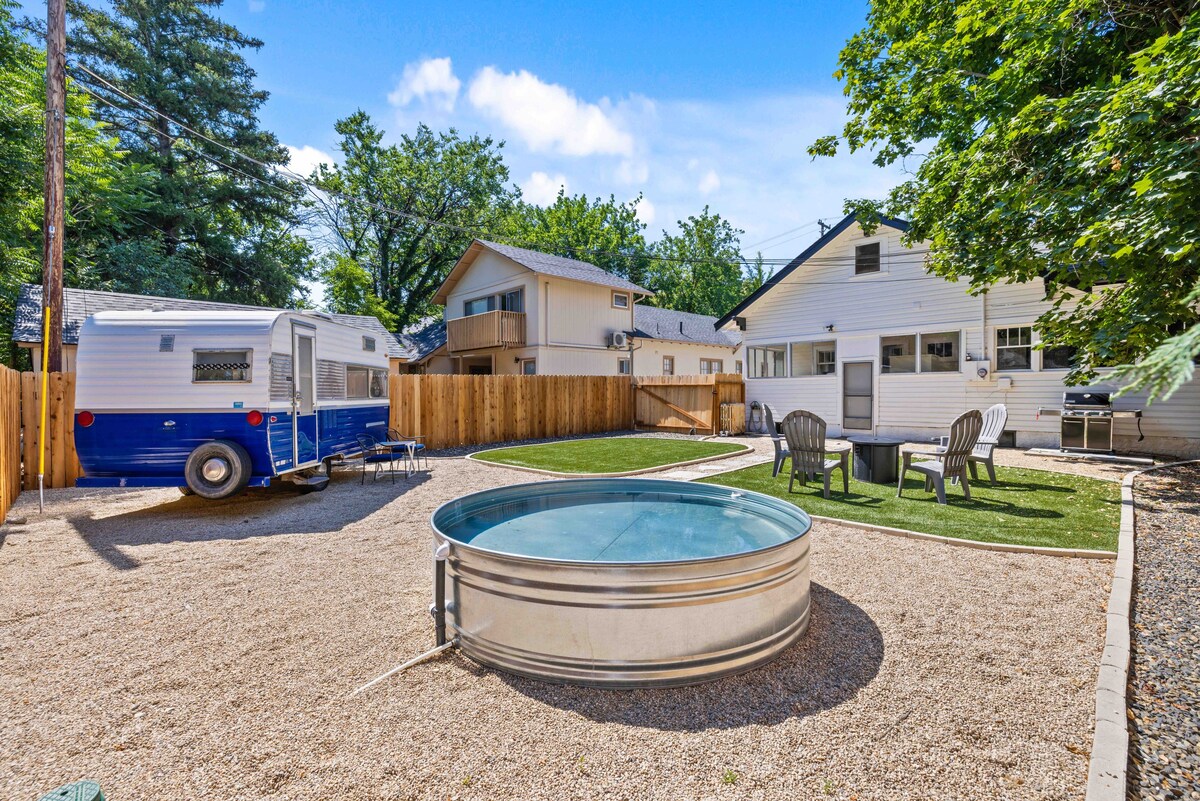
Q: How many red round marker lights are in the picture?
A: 2